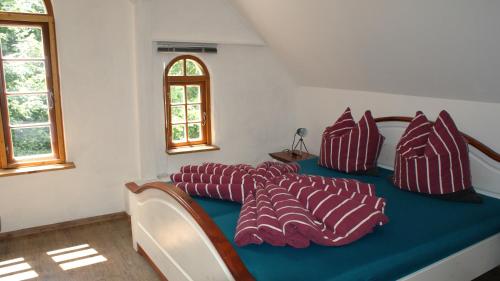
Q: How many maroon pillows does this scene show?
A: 2